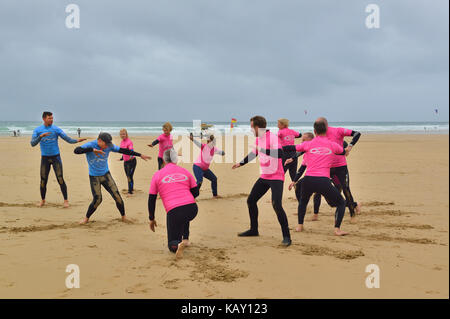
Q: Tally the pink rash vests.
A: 9